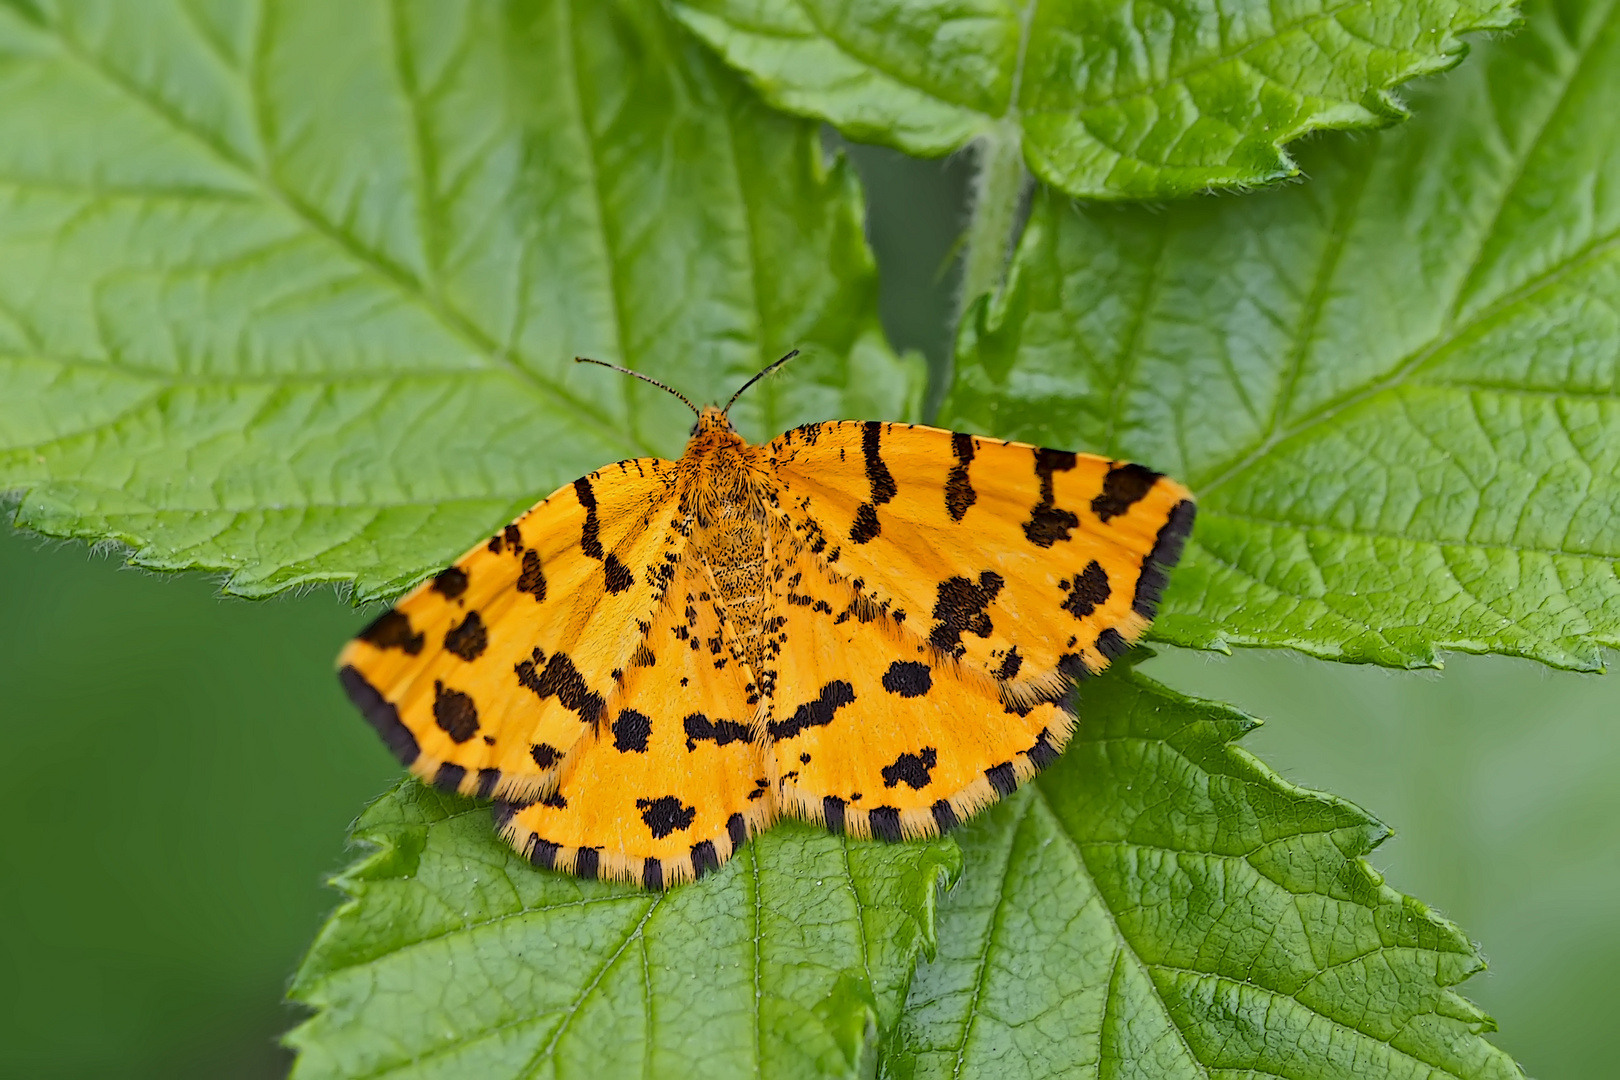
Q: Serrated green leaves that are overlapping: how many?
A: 5